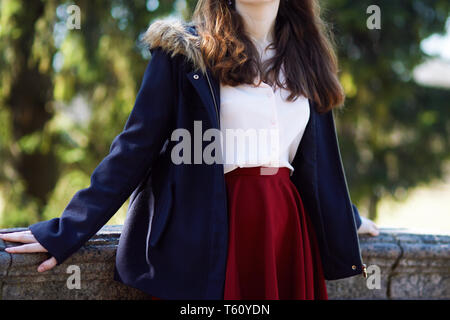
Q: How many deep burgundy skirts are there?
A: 1